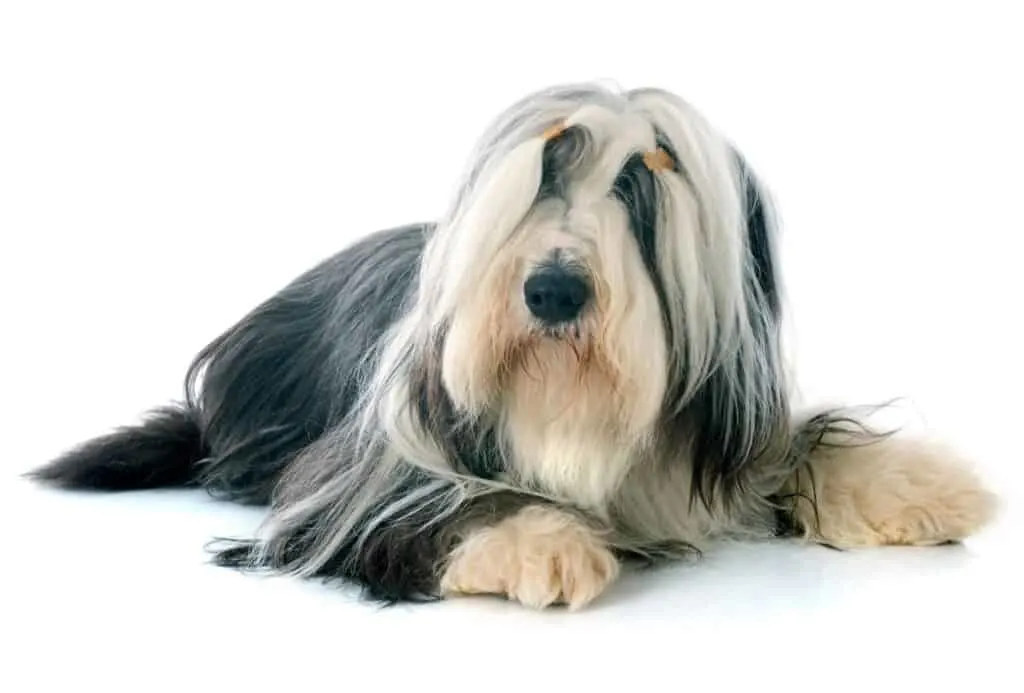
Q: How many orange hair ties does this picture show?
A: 2